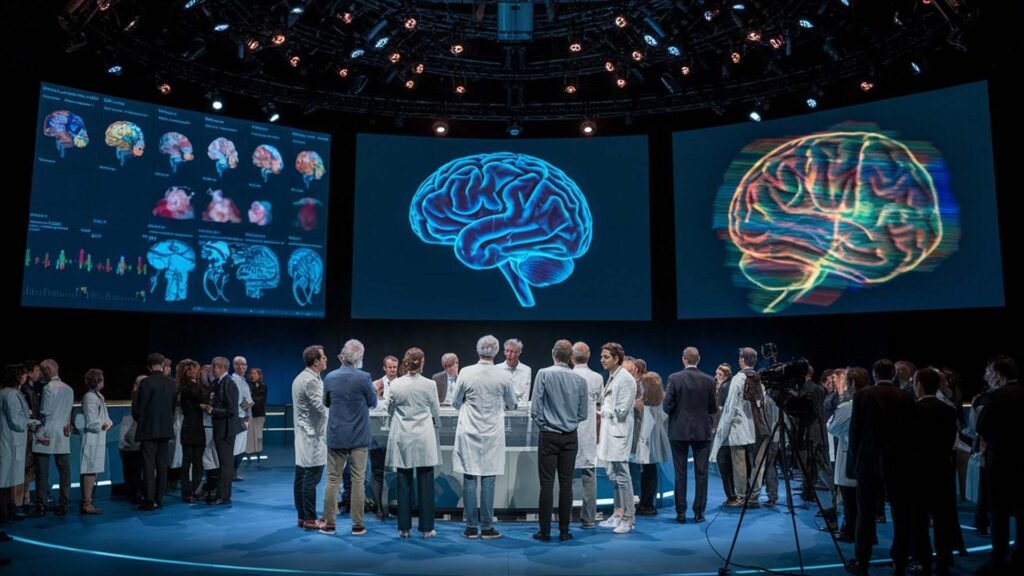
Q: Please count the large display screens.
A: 3